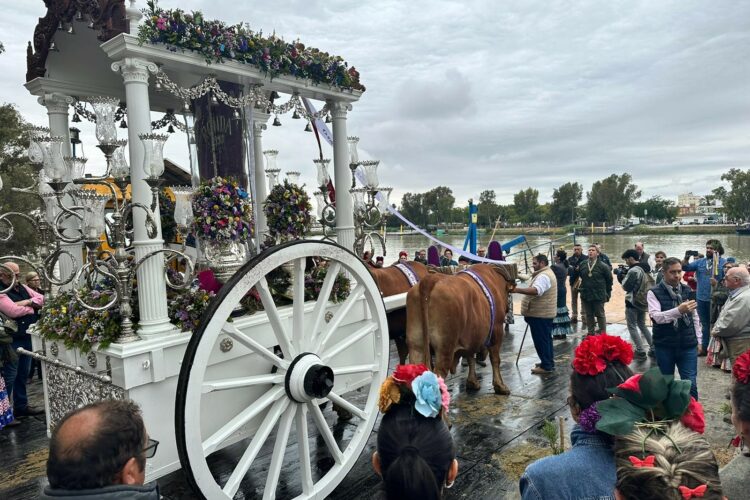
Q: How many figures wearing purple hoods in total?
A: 2